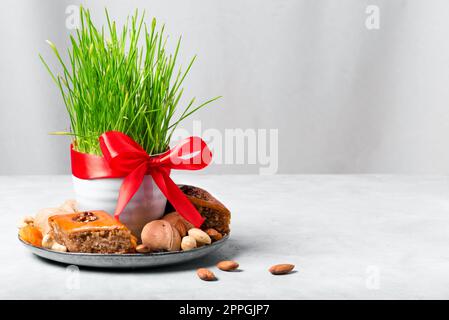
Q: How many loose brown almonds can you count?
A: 3